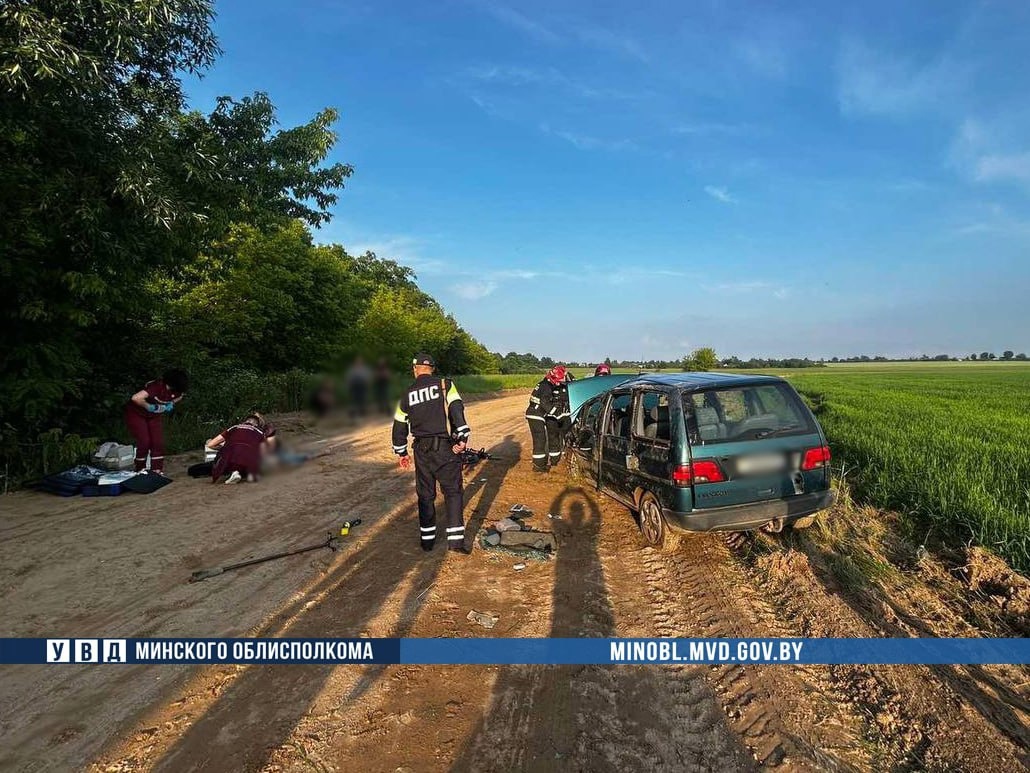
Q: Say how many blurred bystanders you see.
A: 3